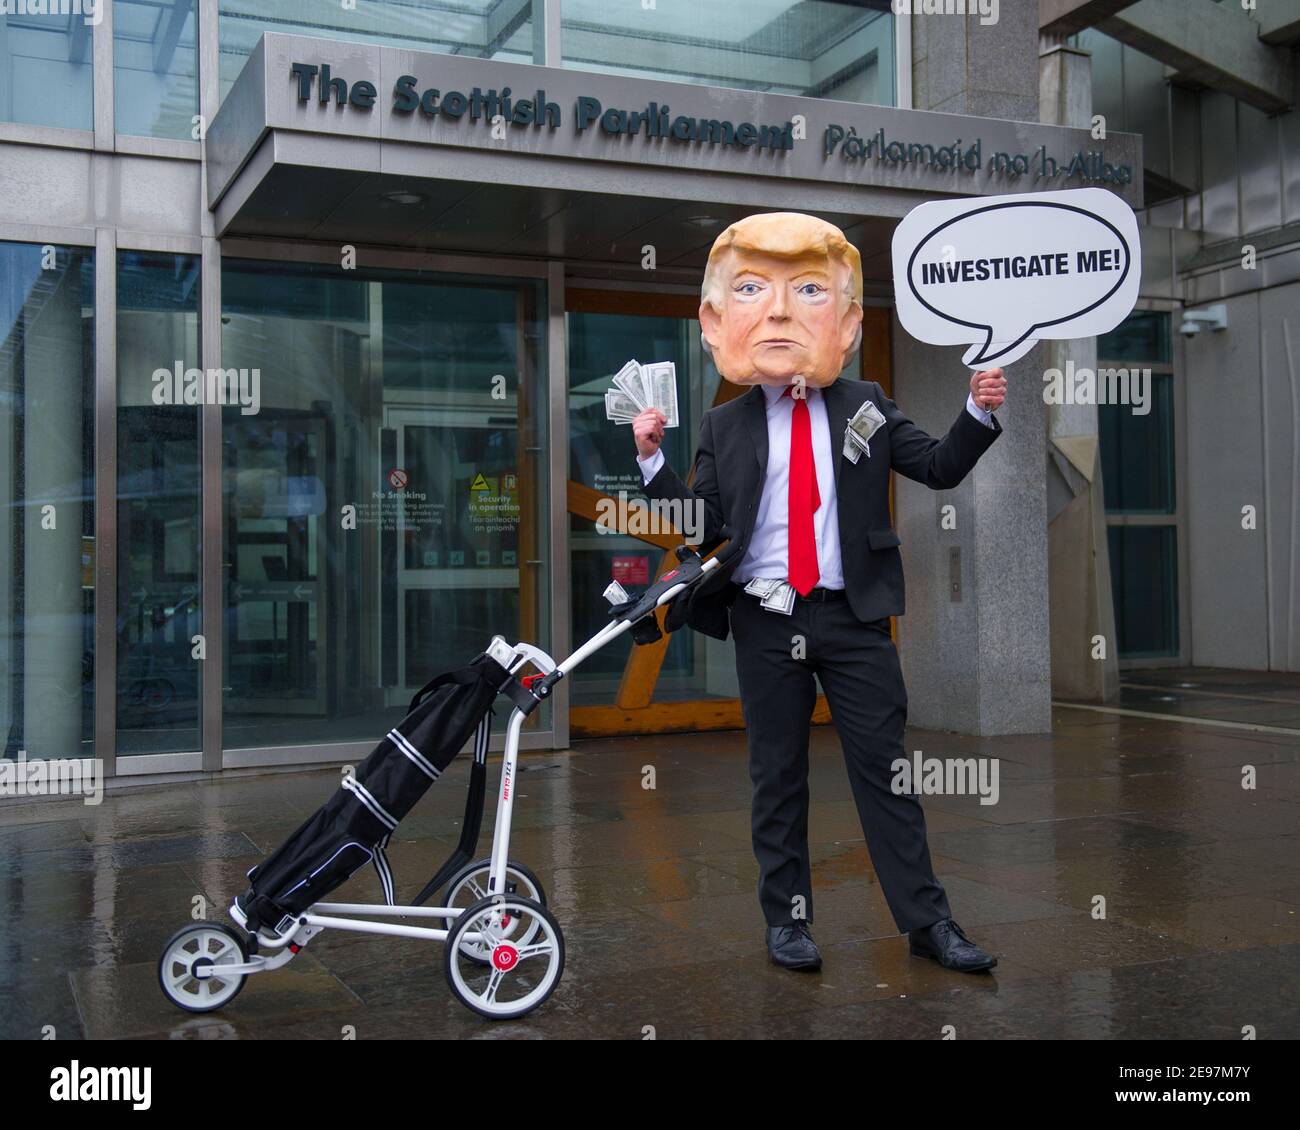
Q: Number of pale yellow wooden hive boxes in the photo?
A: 0